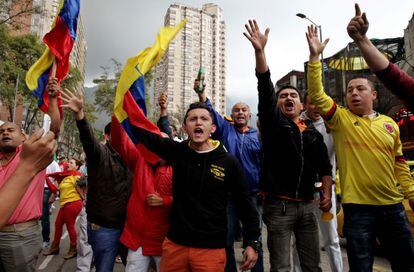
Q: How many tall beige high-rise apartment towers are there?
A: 2